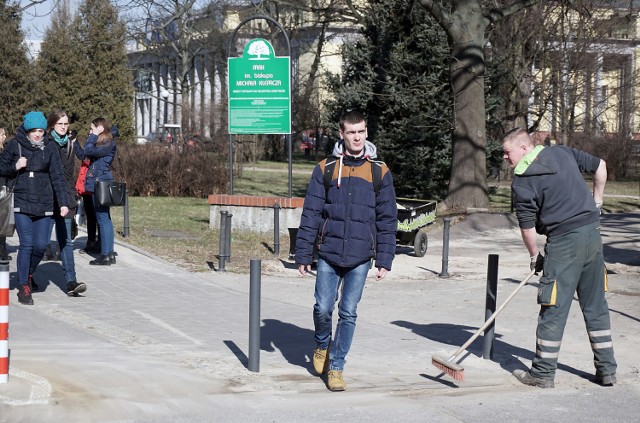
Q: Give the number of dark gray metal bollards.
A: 7